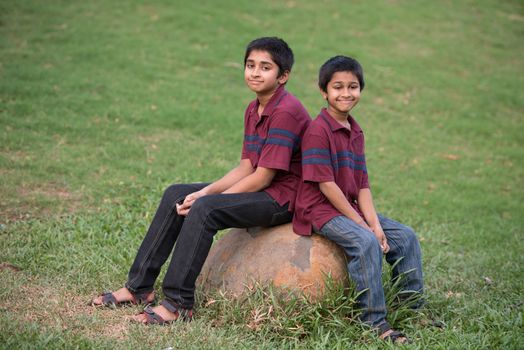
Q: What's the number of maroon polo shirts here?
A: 2